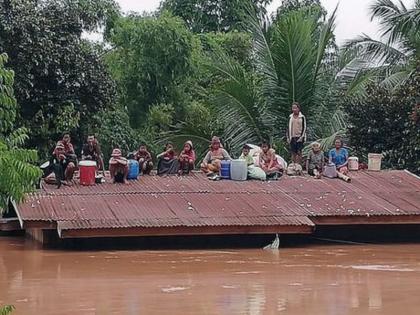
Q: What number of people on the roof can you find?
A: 13